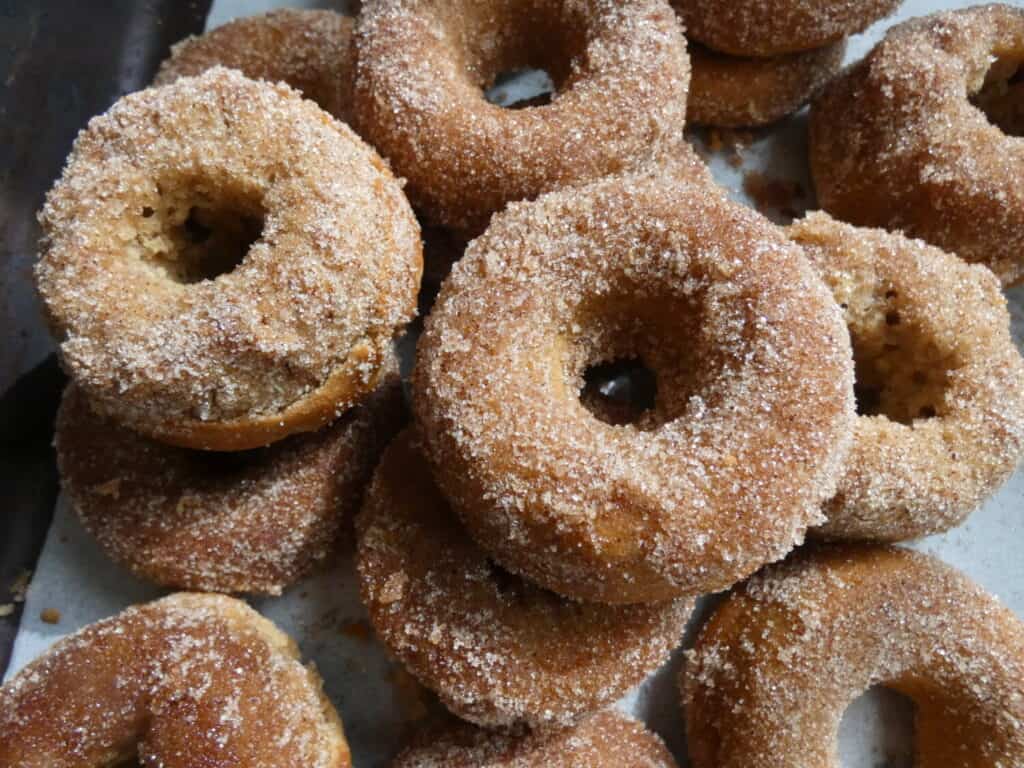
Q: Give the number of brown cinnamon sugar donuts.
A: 13